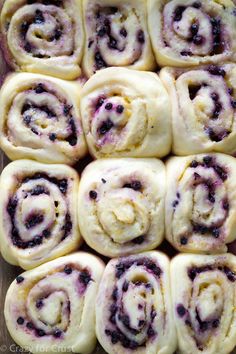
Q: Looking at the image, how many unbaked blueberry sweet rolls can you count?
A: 12